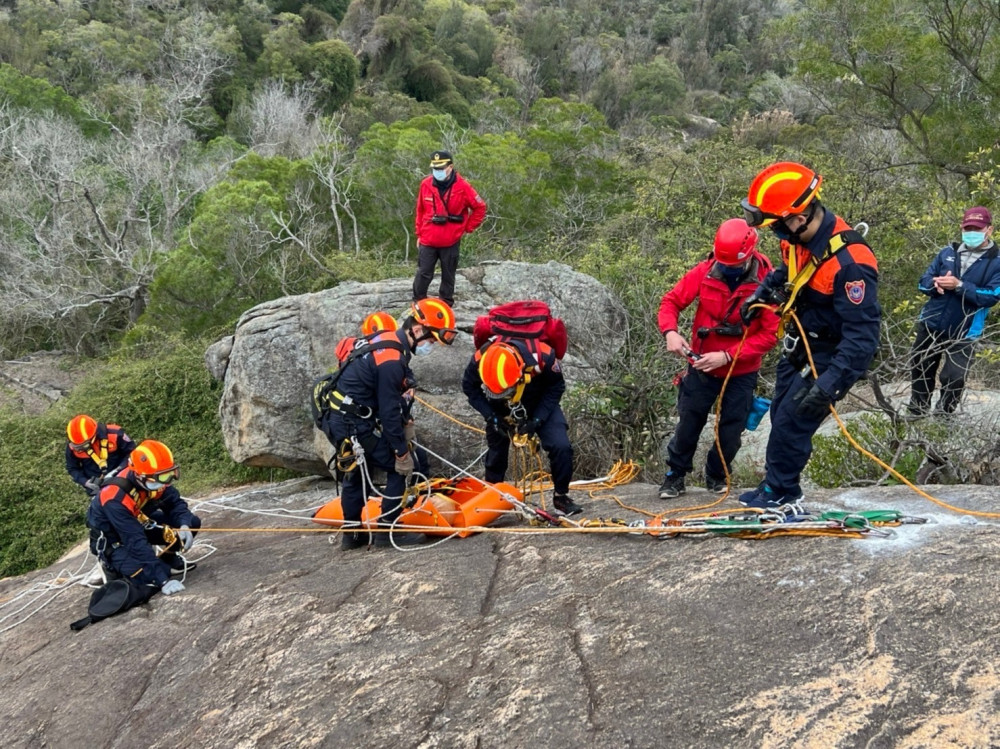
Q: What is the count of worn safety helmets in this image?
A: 7